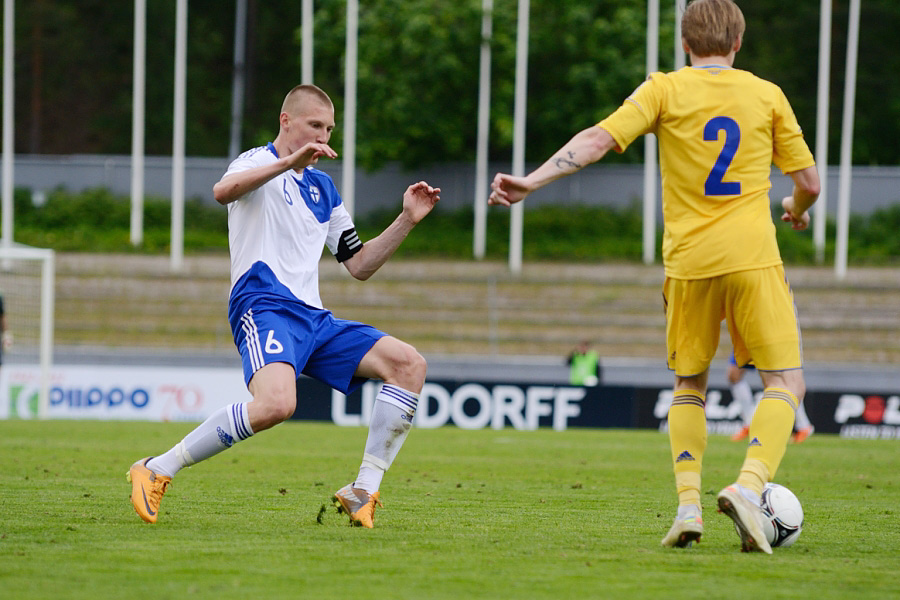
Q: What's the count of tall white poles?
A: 11